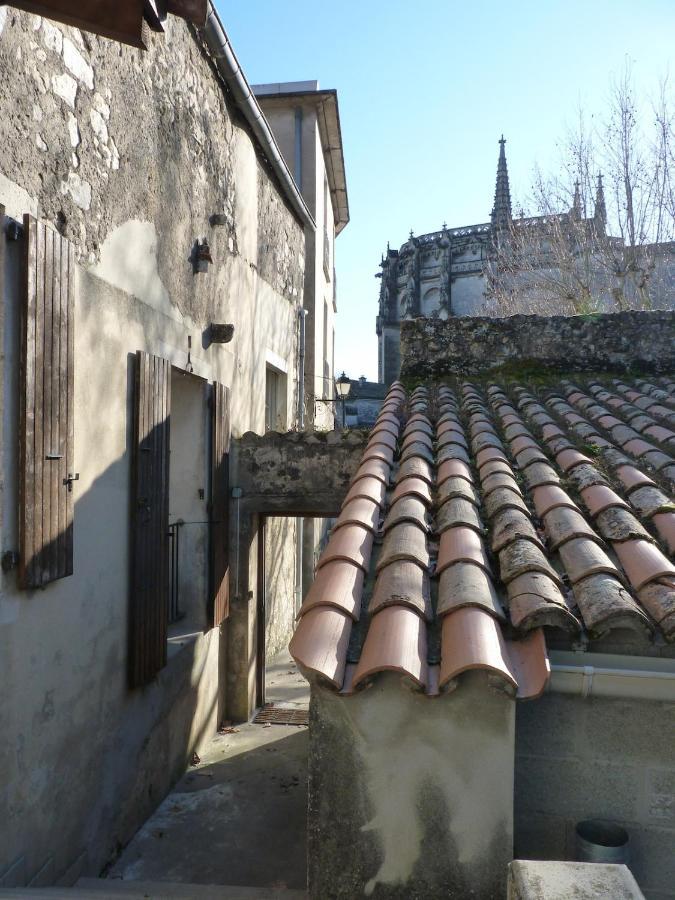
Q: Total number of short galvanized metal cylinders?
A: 1